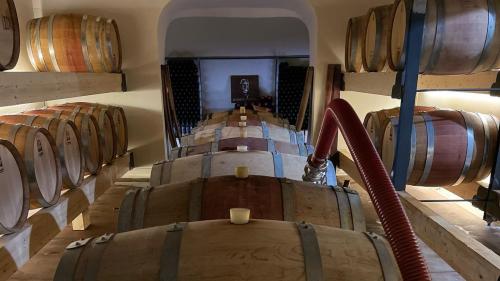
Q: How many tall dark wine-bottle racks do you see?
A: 2